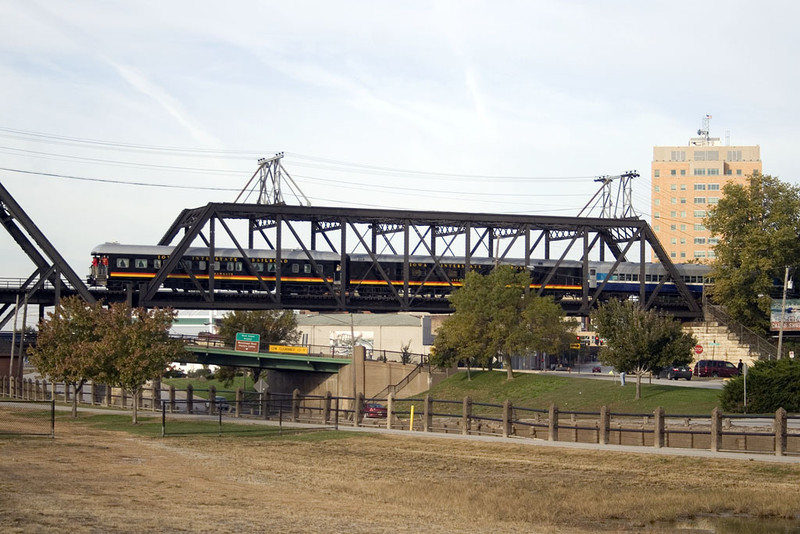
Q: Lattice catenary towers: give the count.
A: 2